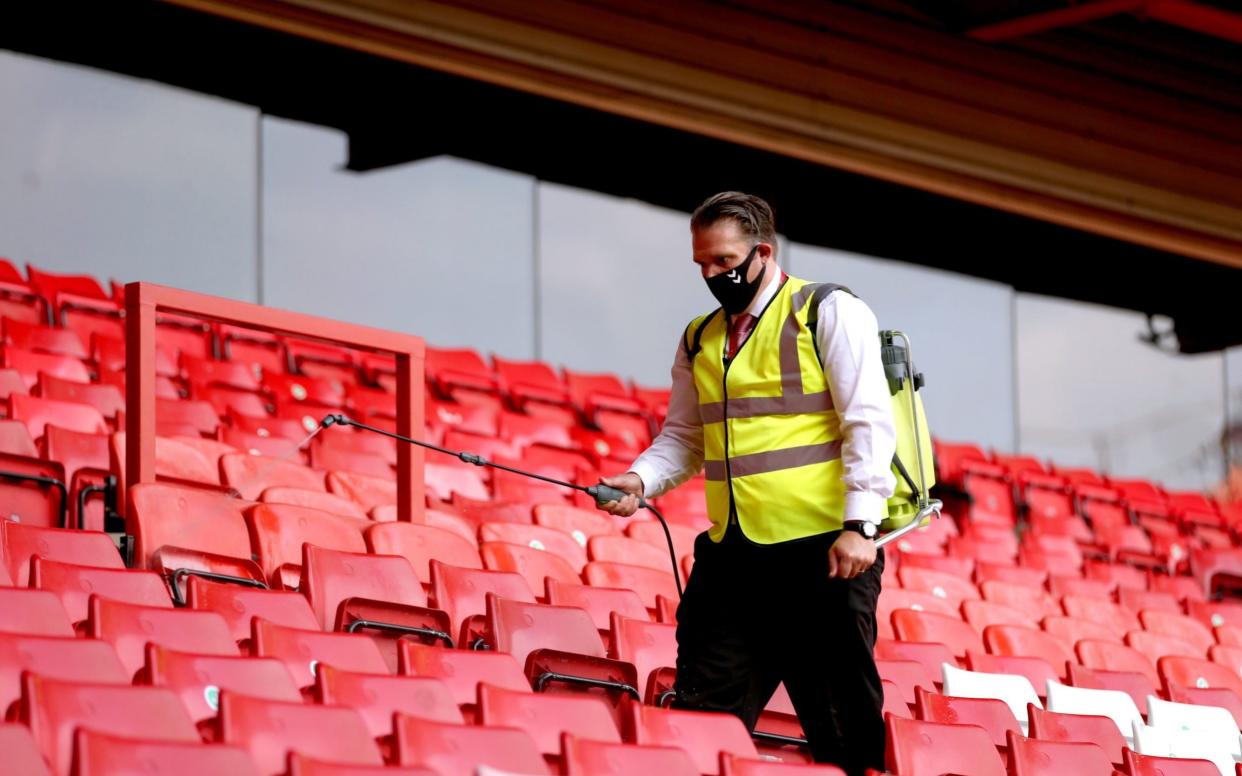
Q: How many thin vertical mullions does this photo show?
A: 5